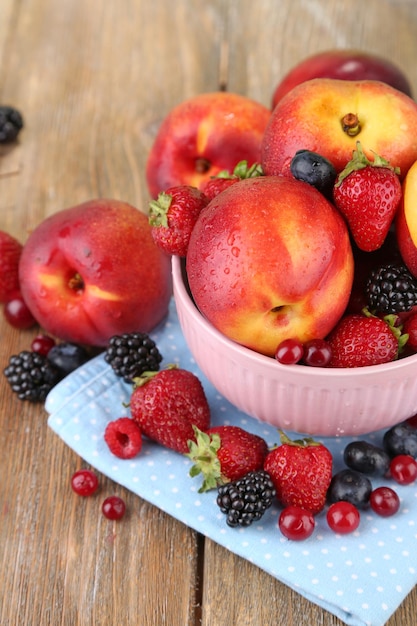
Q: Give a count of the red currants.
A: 10